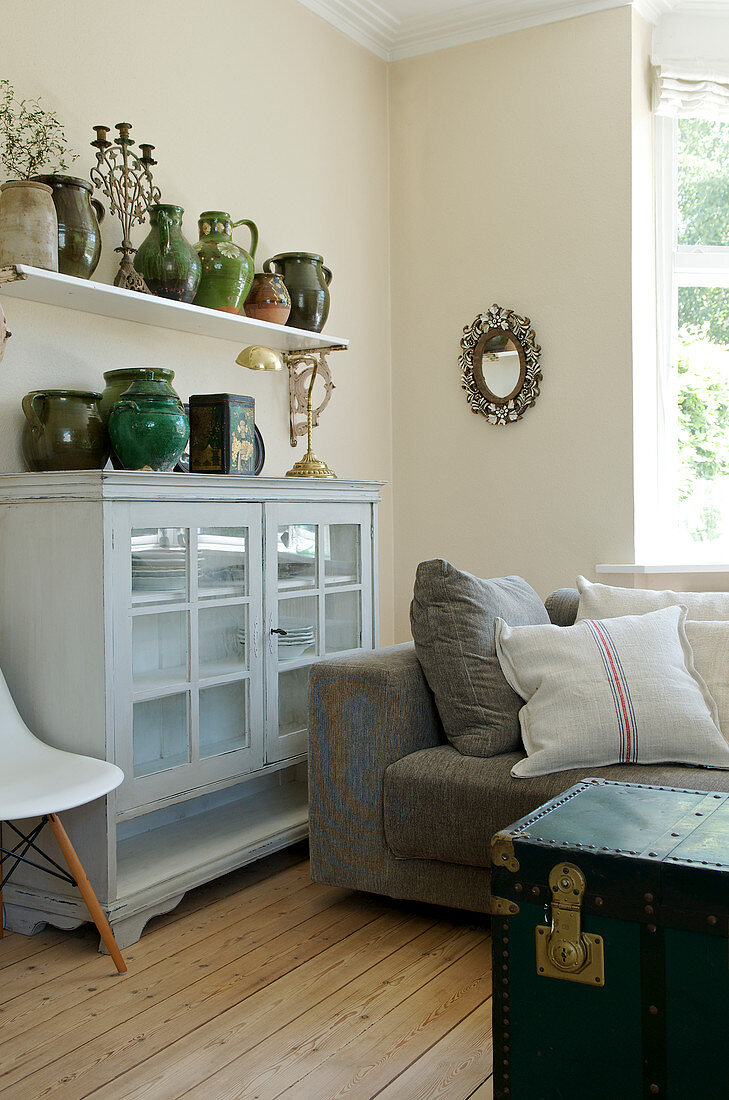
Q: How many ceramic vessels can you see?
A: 9